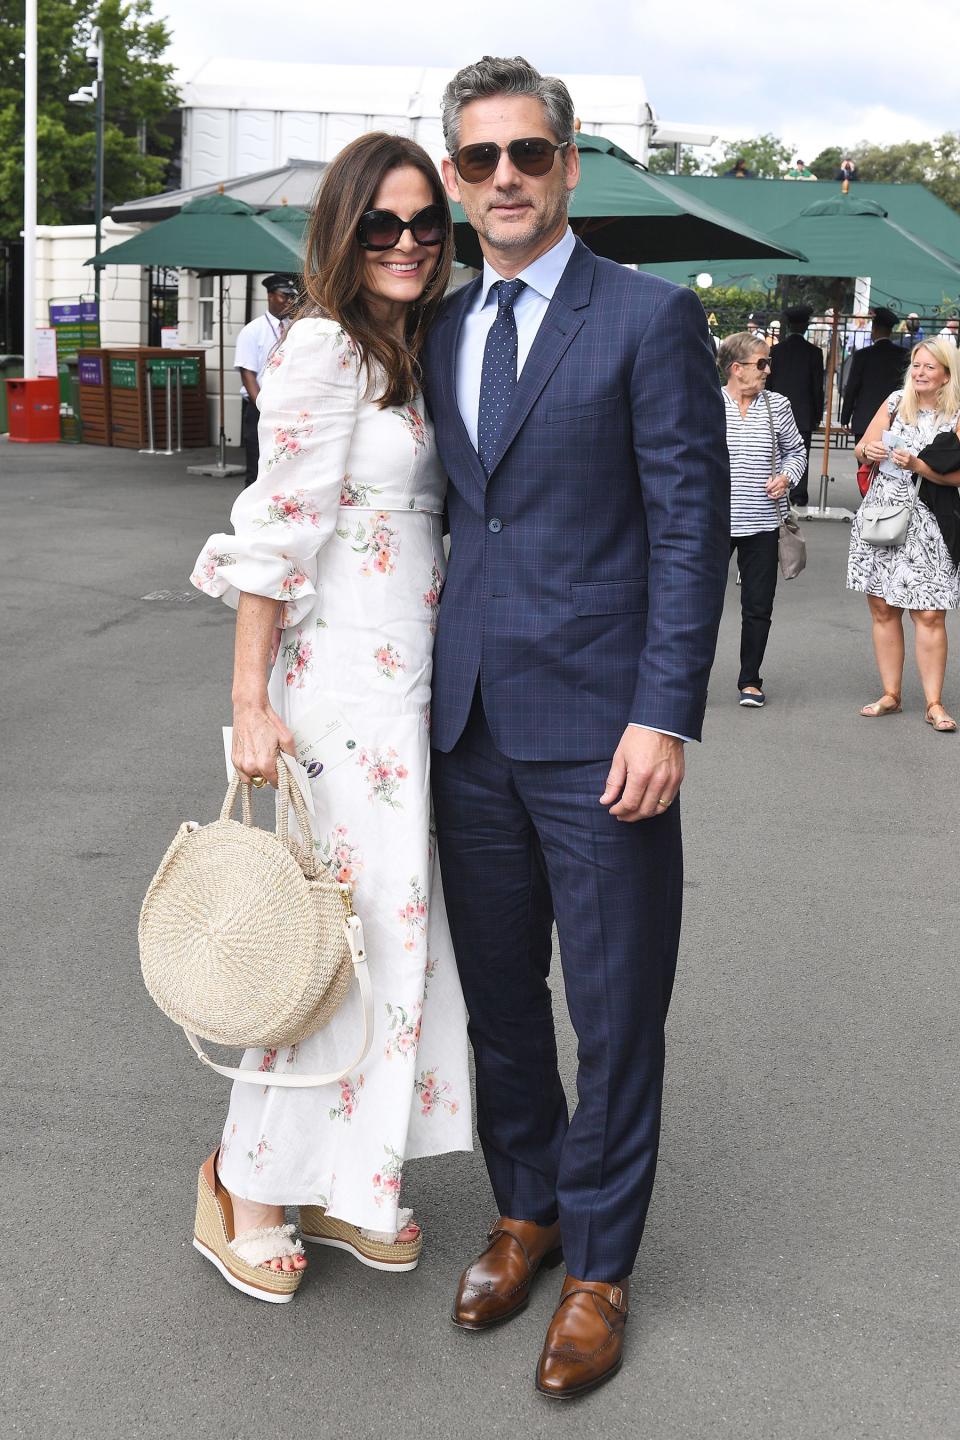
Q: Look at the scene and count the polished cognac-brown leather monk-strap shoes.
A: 2